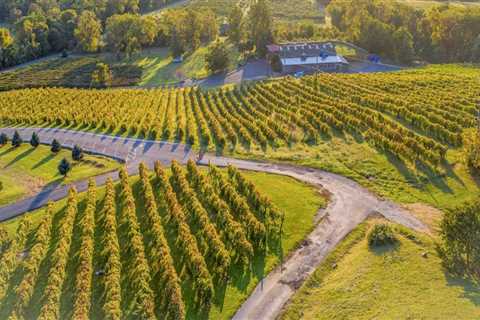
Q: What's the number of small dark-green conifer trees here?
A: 6